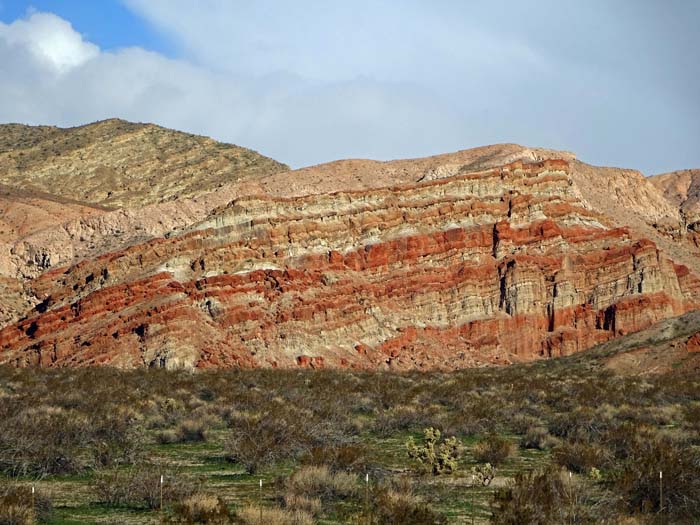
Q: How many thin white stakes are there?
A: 7